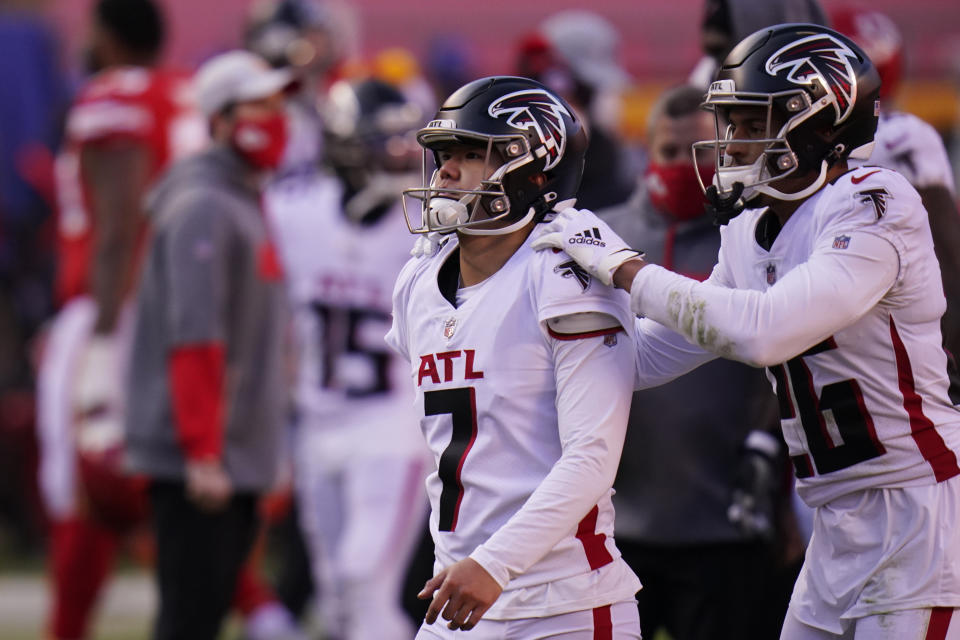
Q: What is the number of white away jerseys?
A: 4